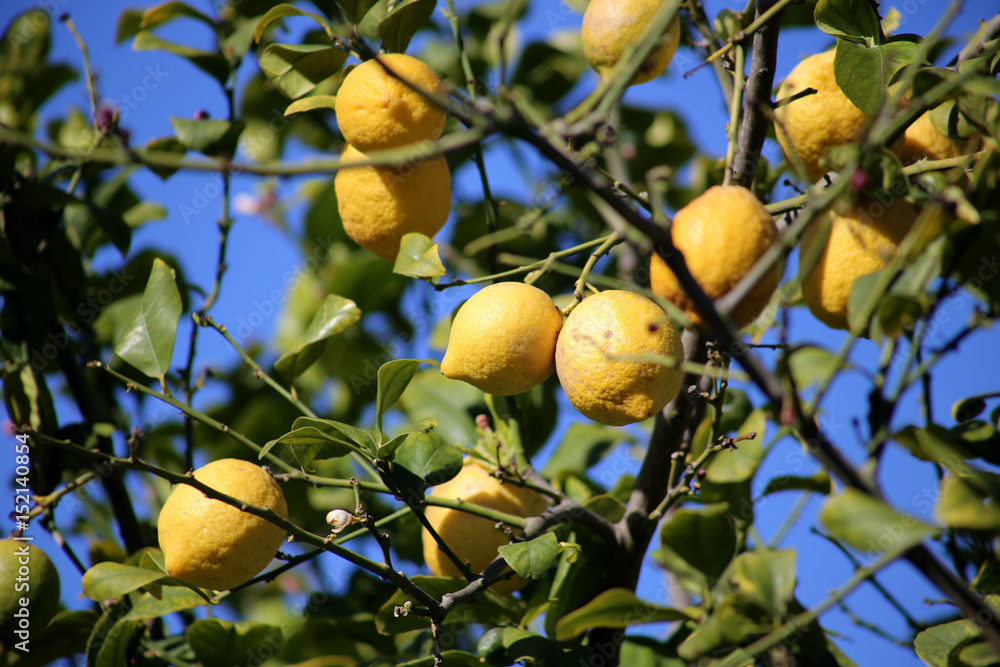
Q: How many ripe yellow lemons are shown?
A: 11